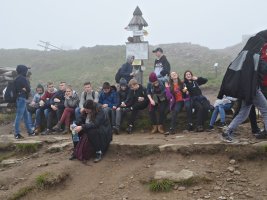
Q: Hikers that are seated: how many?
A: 13